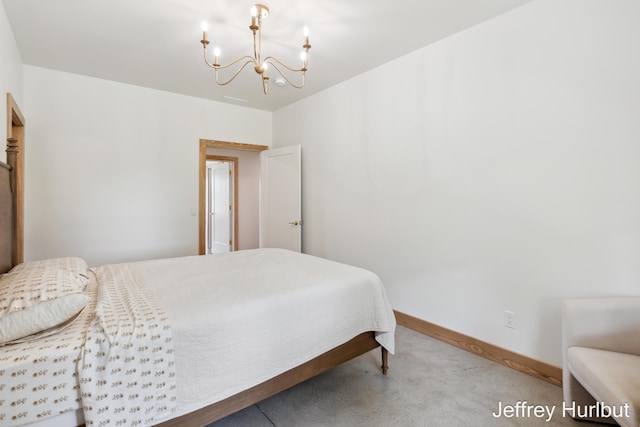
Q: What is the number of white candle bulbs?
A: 6